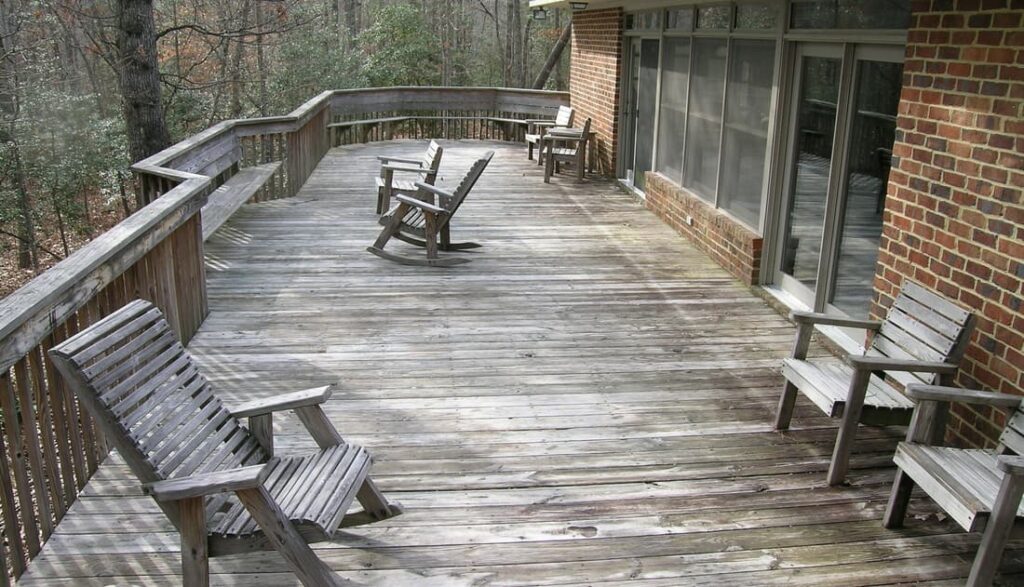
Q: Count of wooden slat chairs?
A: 7